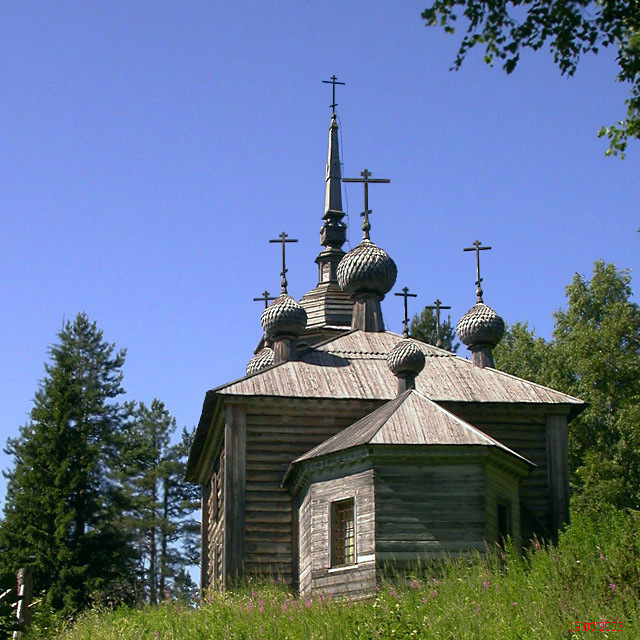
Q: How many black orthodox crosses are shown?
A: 7